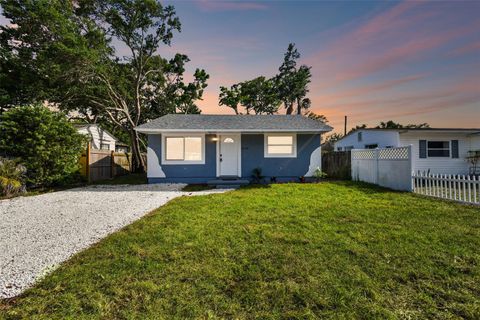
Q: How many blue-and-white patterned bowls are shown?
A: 0